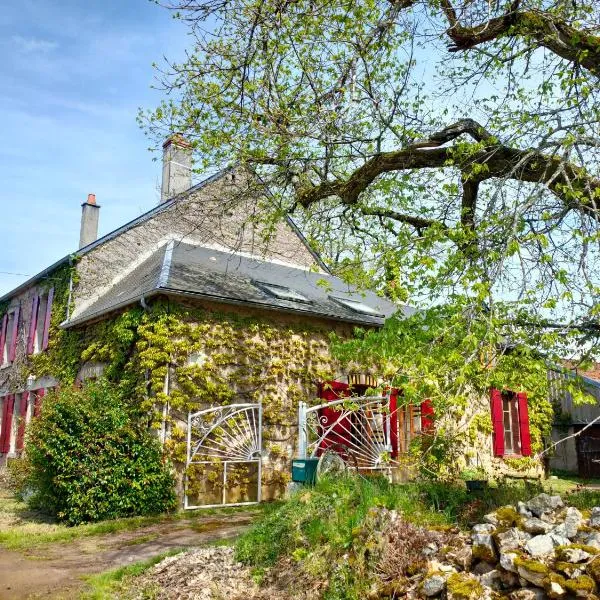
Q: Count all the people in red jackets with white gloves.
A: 0